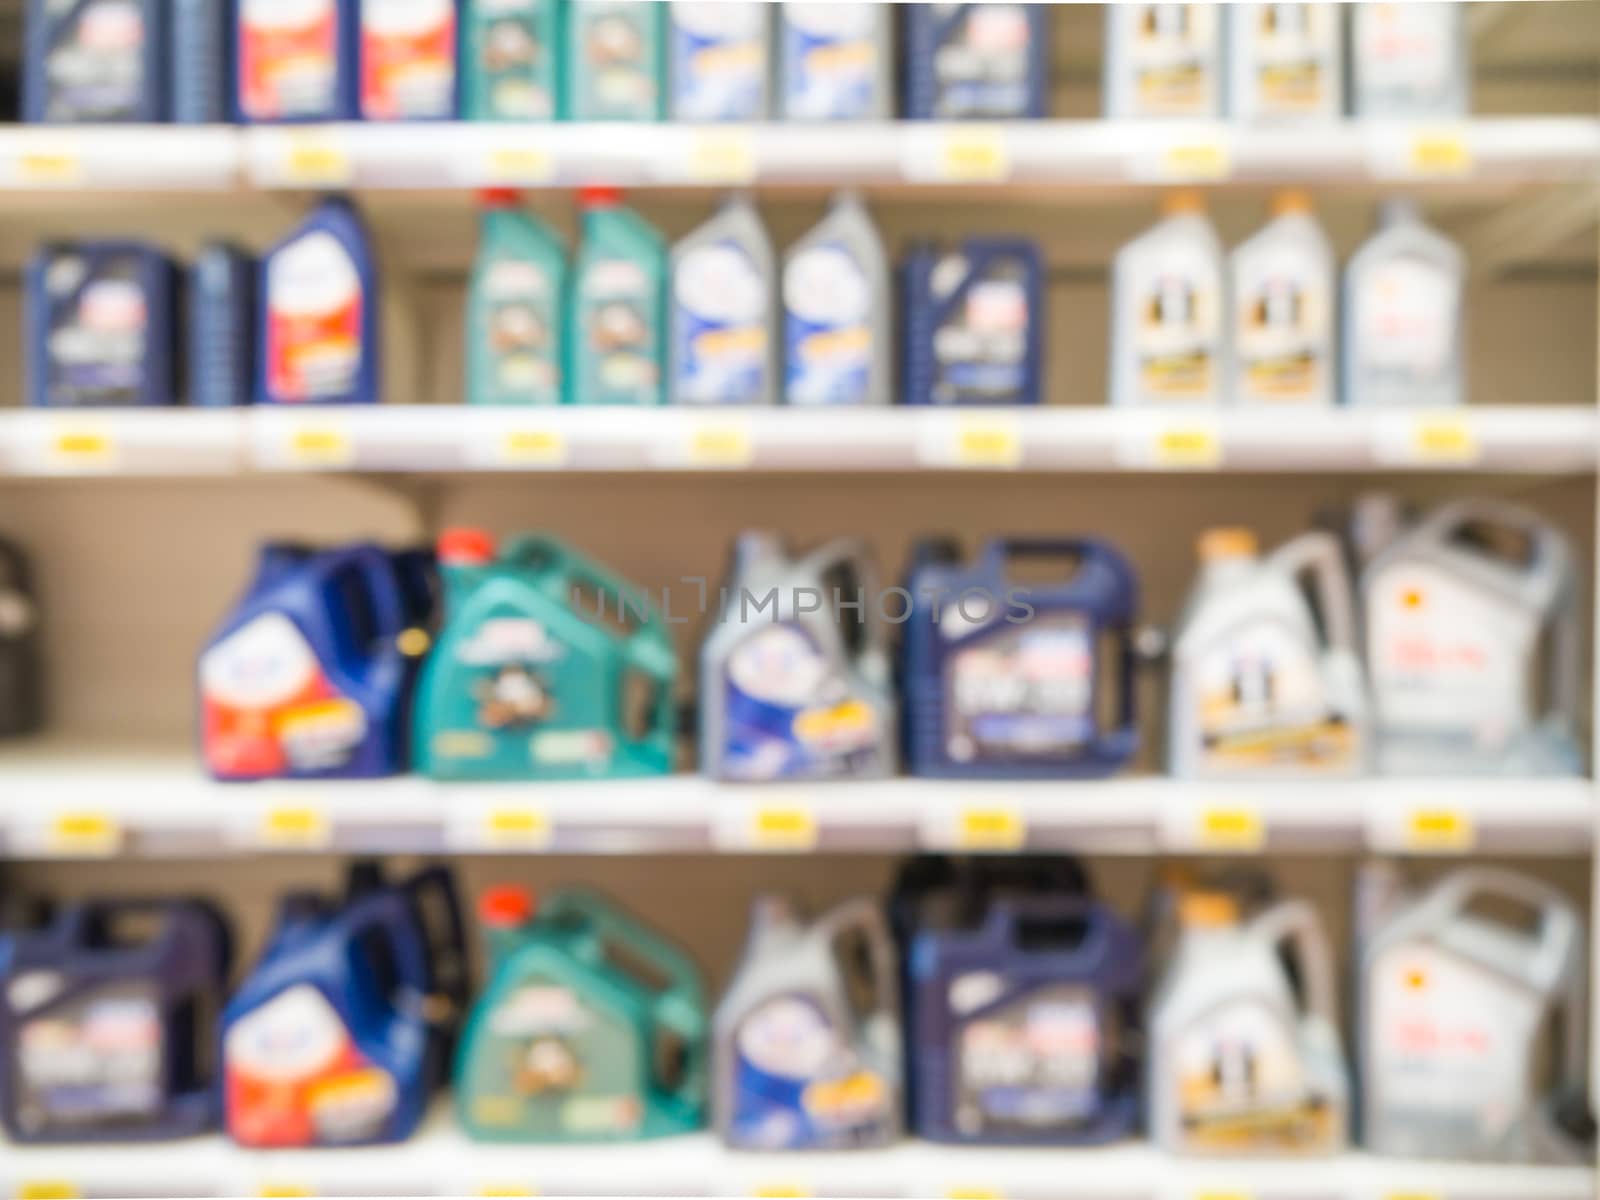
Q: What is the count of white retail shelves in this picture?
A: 4